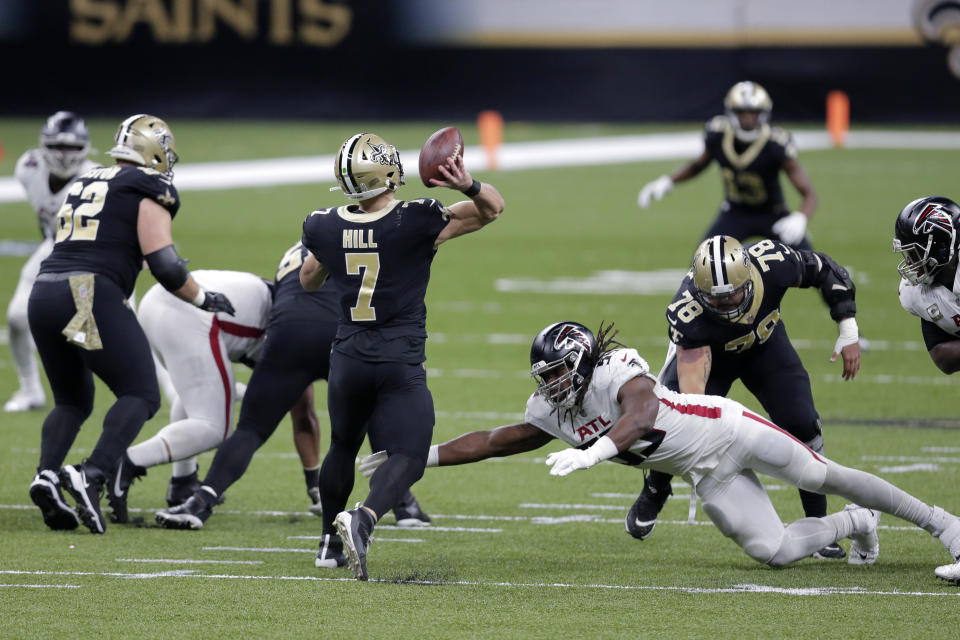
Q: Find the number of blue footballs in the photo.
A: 0